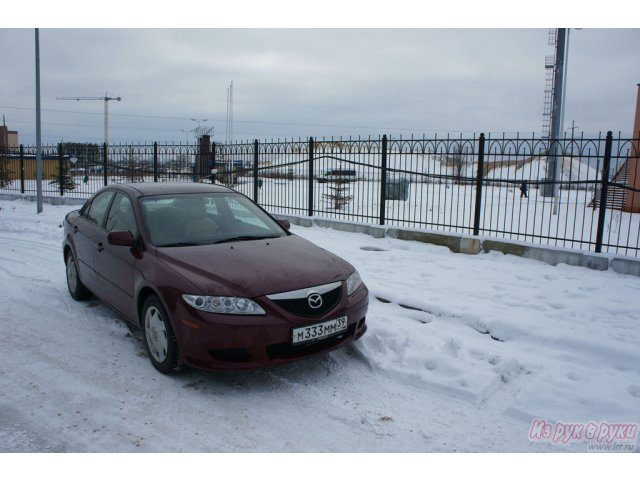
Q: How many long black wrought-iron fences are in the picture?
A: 1